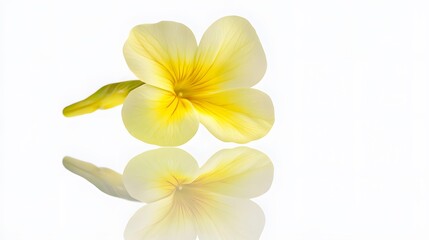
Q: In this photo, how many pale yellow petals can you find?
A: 4